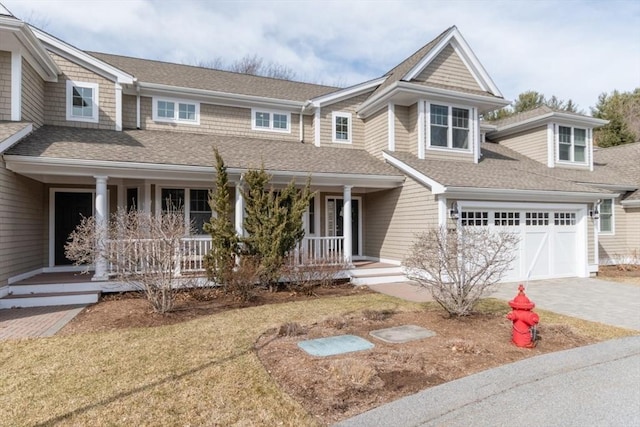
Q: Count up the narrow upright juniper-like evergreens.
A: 2